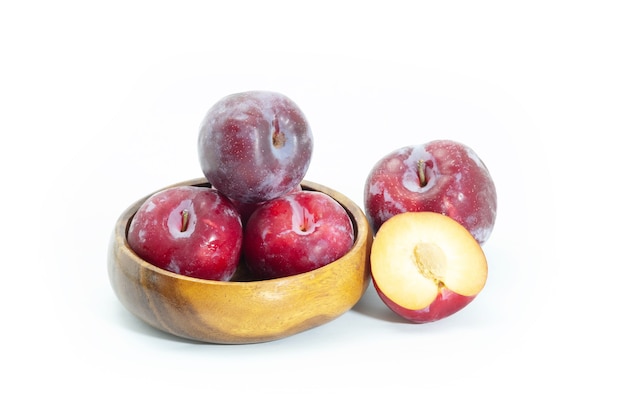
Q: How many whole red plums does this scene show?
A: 4